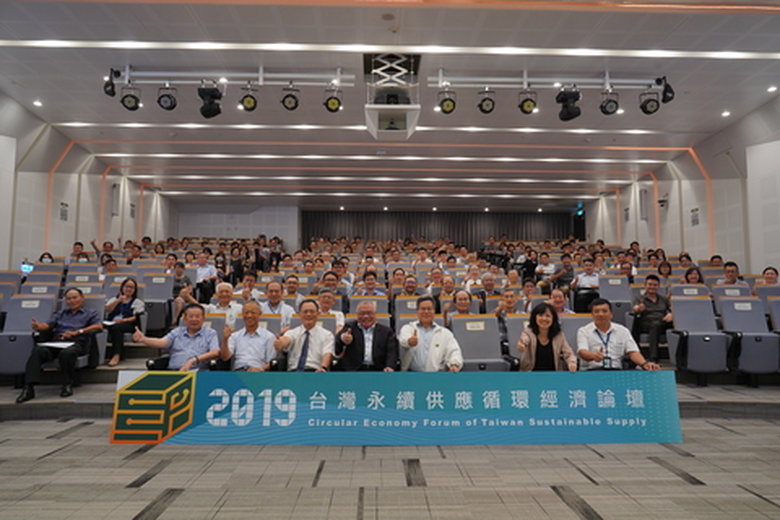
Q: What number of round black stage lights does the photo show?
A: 10